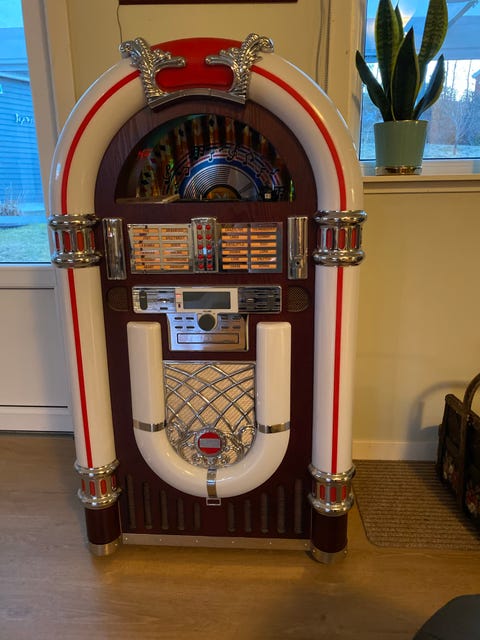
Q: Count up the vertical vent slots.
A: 10